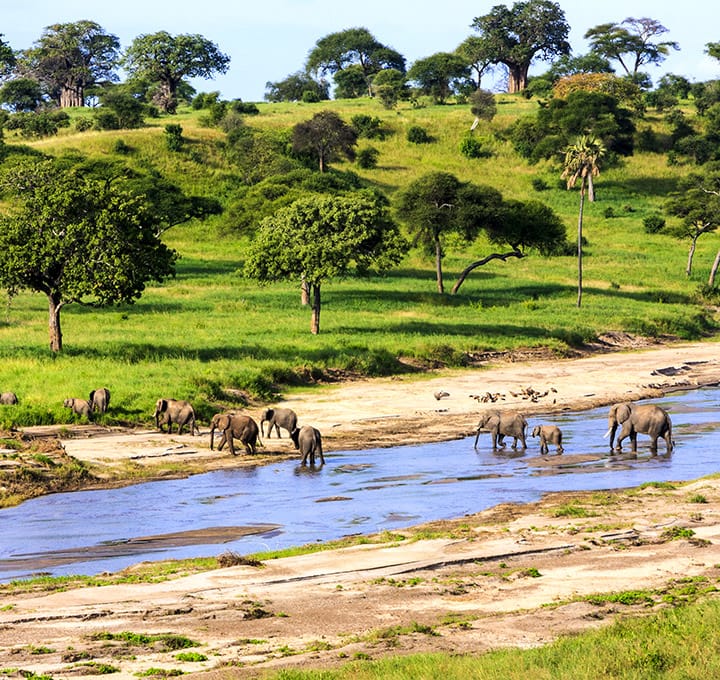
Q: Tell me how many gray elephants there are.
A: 10